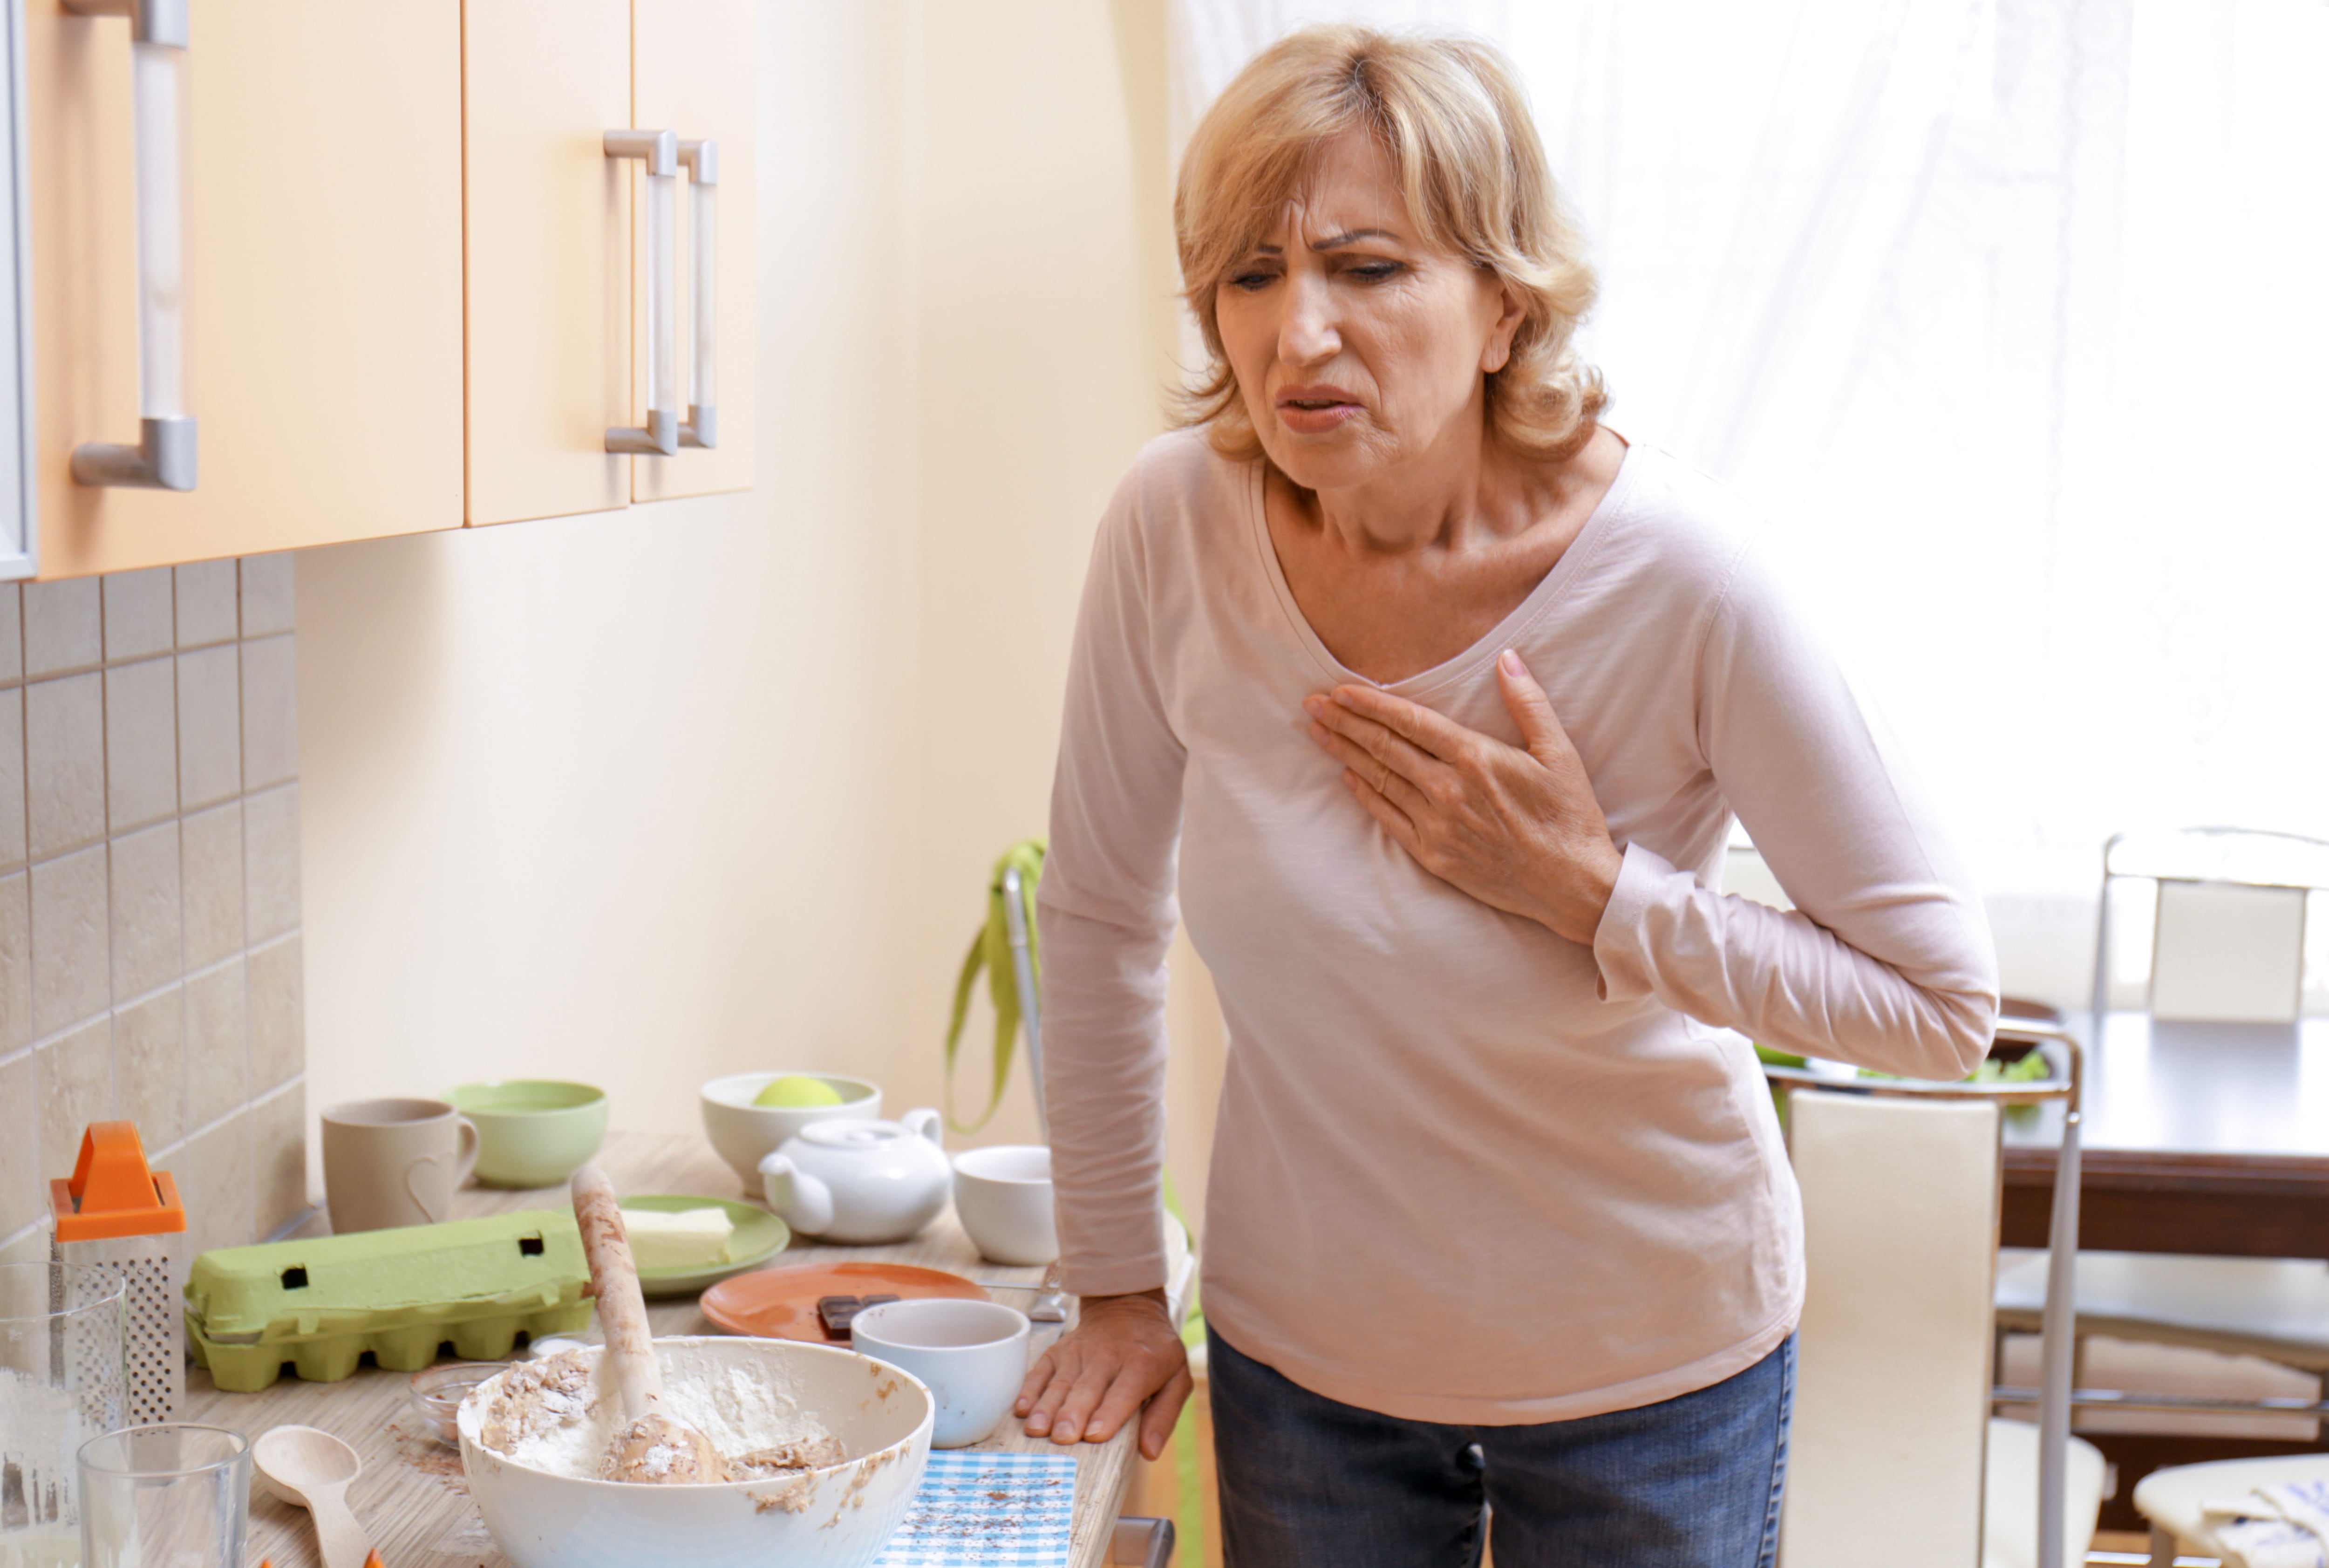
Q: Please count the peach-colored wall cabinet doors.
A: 3